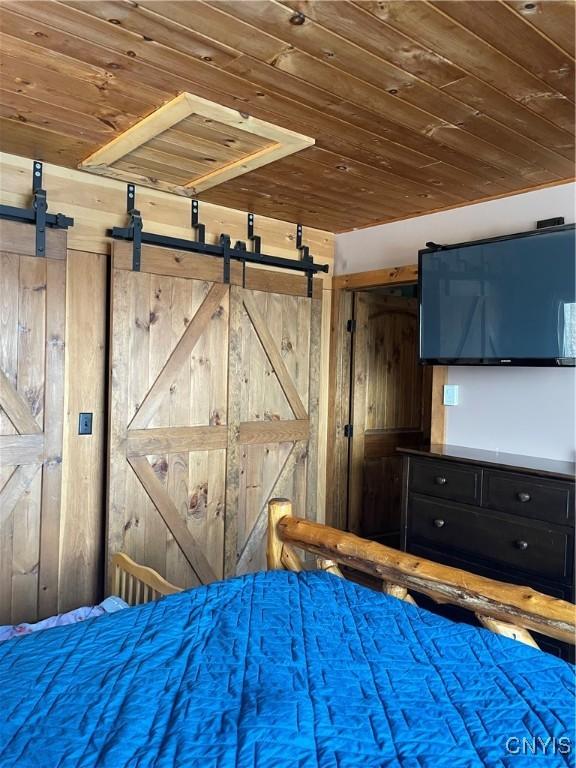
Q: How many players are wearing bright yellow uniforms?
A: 0